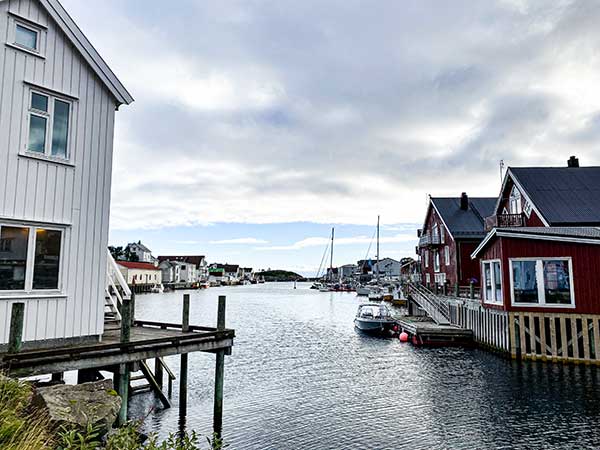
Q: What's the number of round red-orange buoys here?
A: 2